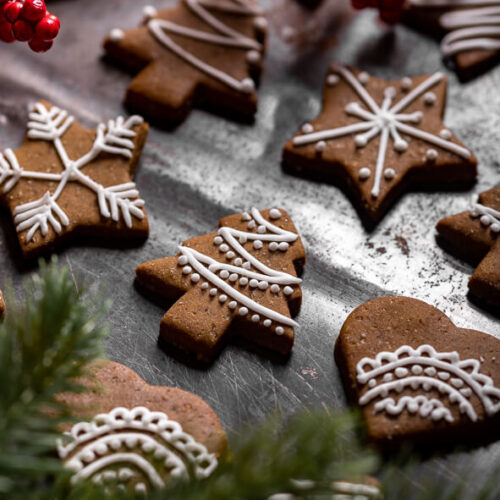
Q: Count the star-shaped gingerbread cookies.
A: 2